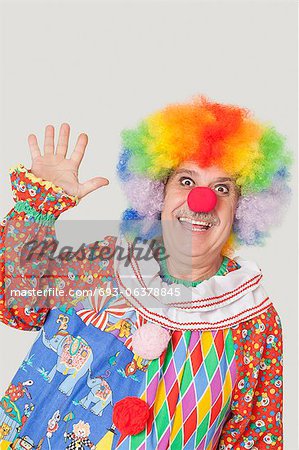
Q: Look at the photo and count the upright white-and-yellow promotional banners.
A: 0